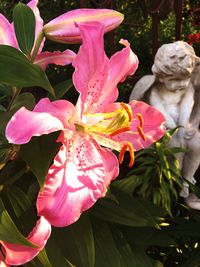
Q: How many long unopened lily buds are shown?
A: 1